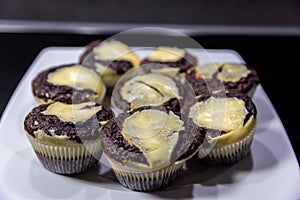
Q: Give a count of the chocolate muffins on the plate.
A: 8